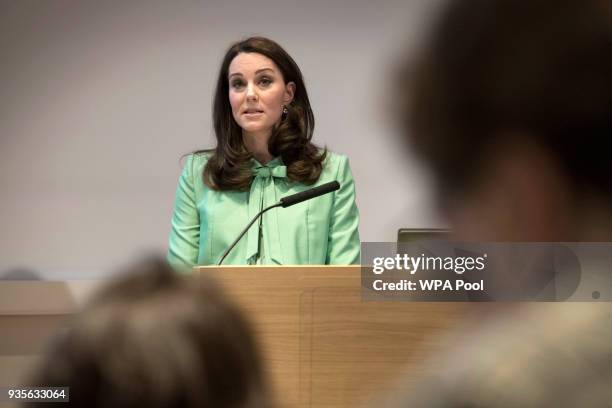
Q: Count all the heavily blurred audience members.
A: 2